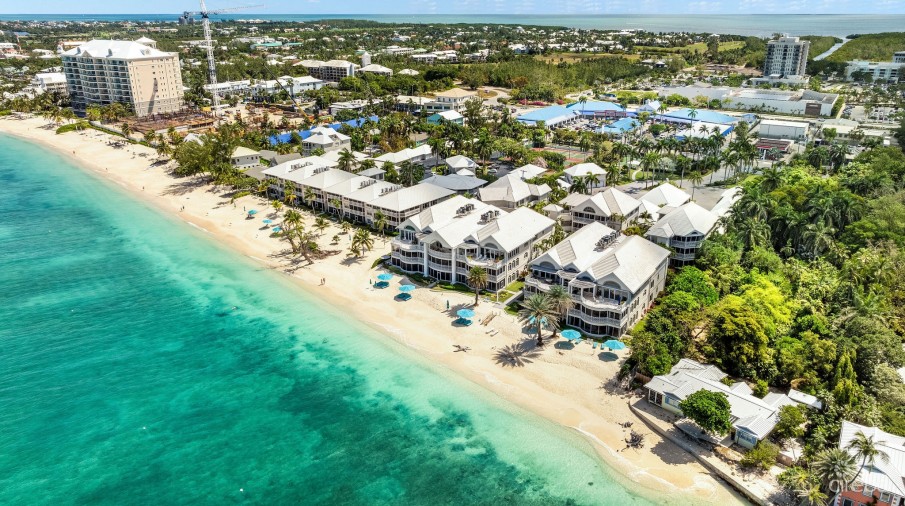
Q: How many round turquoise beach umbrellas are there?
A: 9